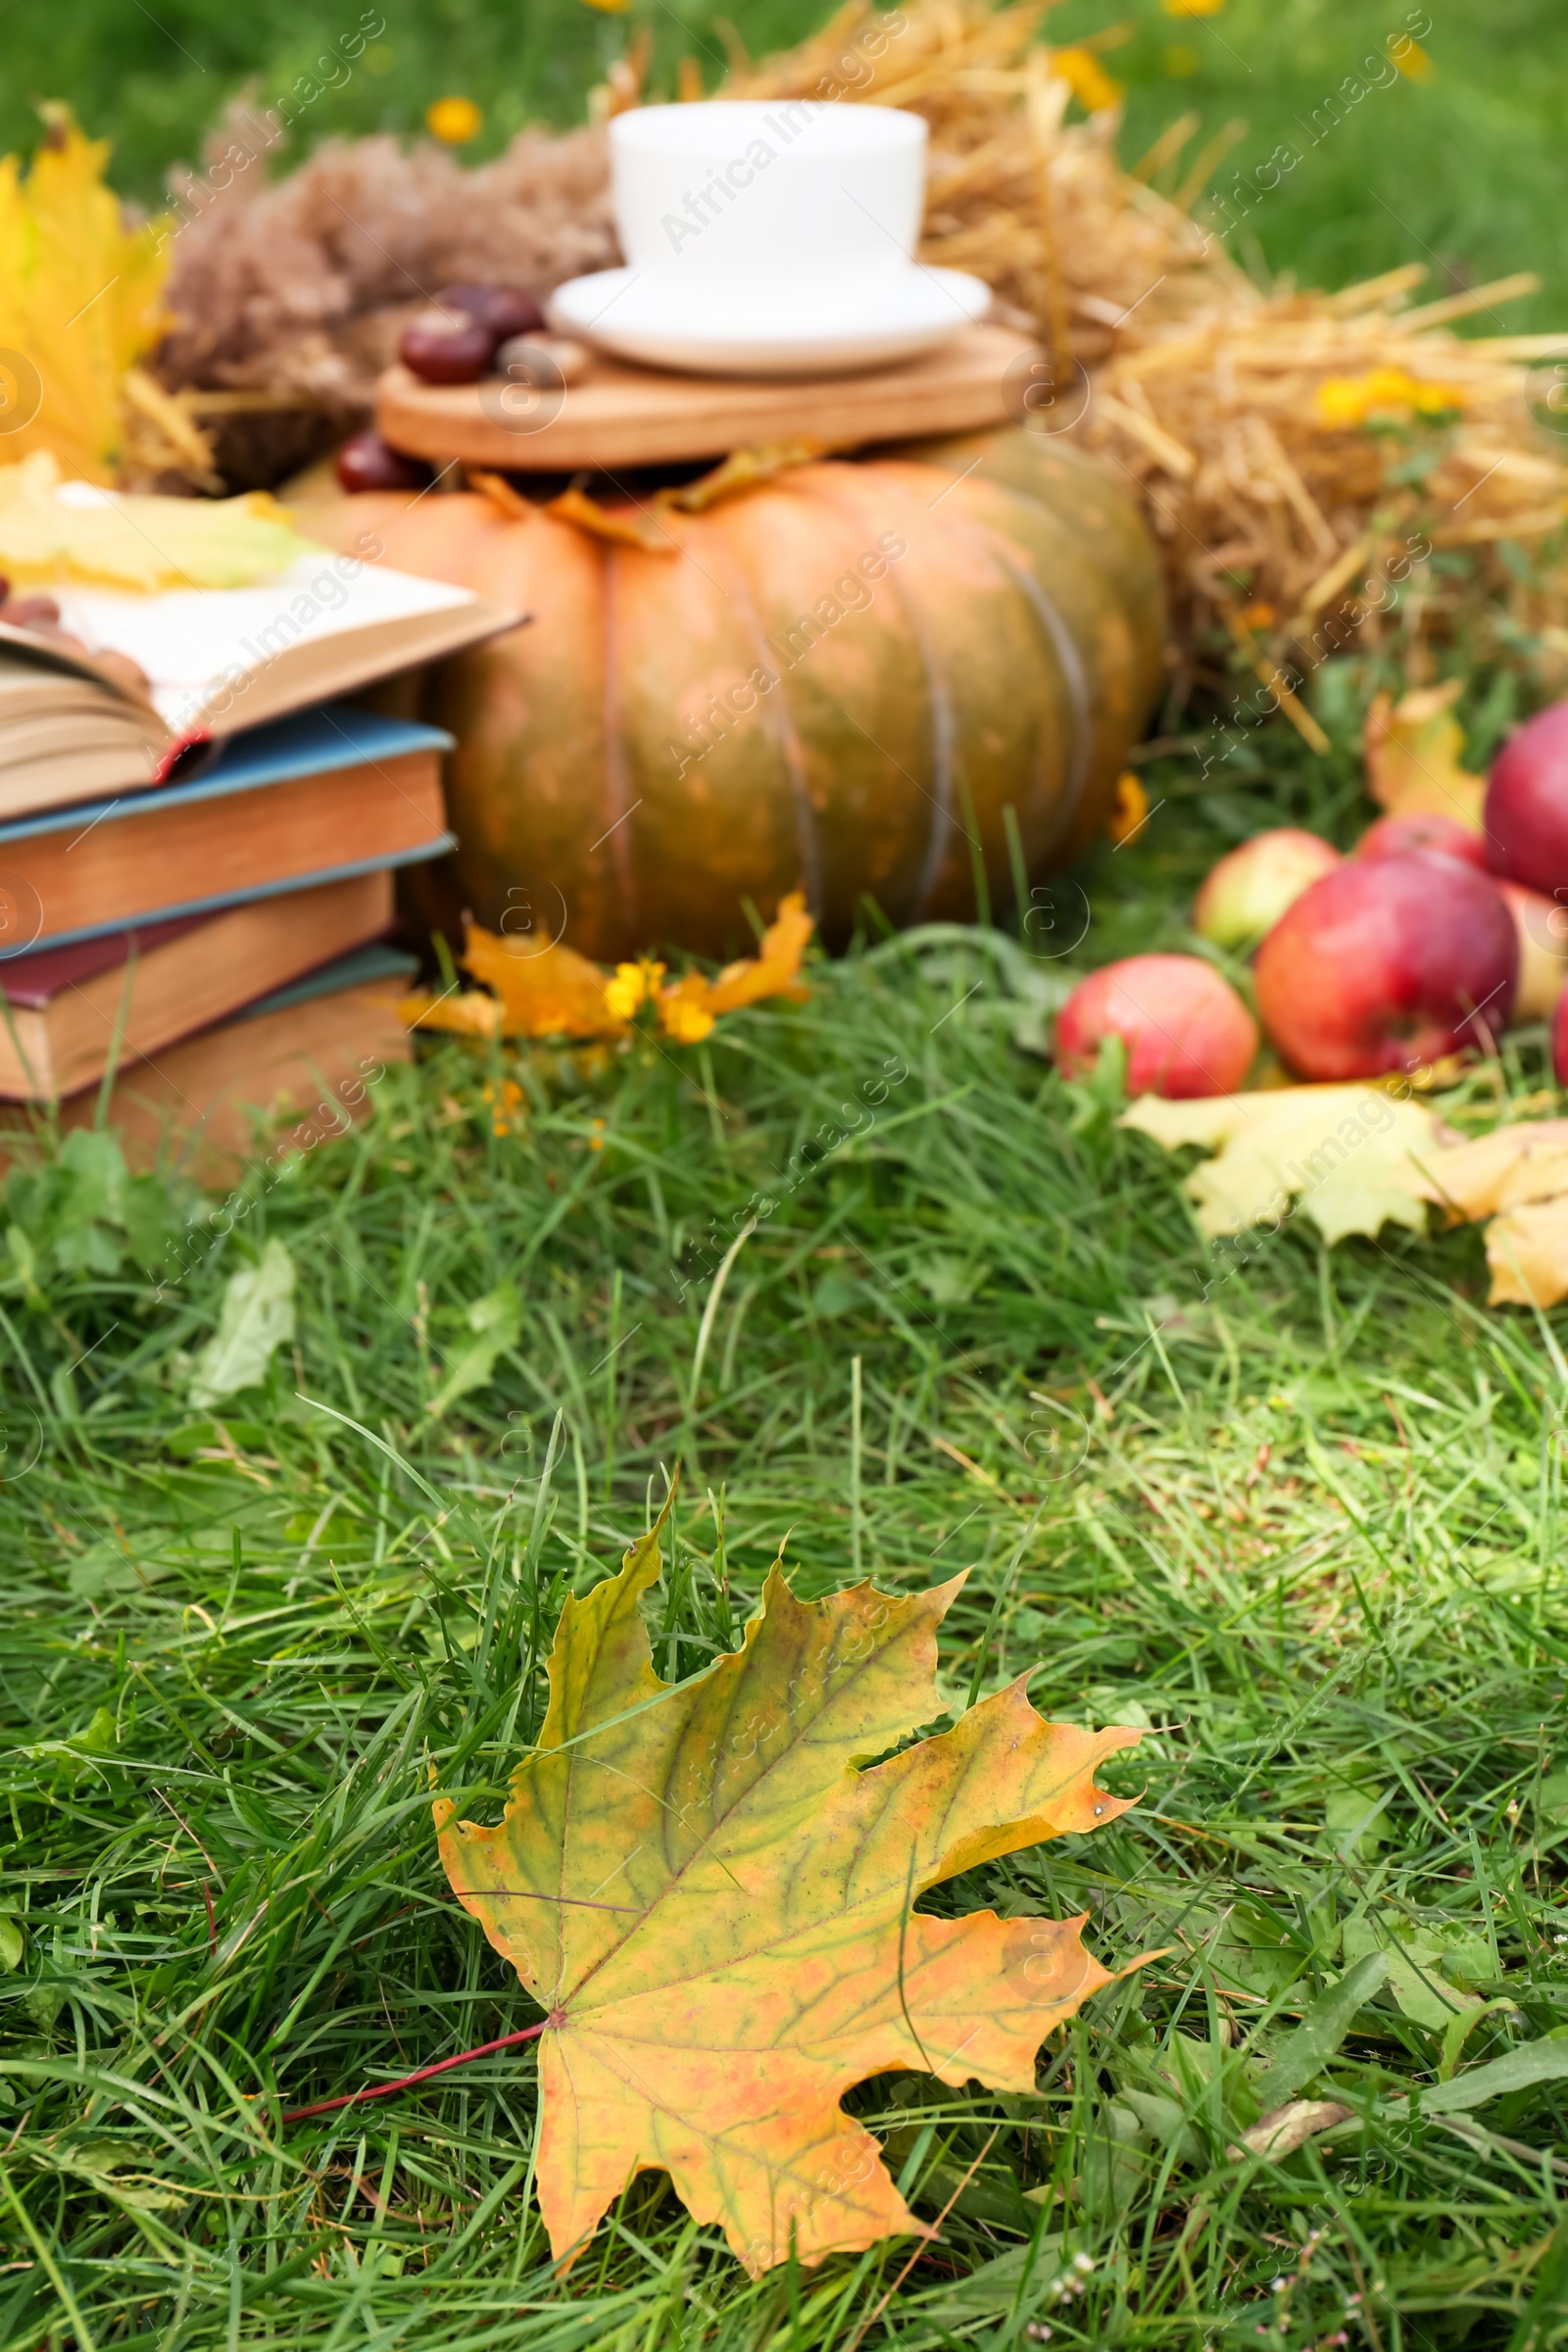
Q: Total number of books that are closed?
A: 3